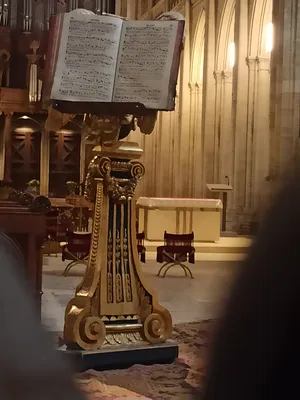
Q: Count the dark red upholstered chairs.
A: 3